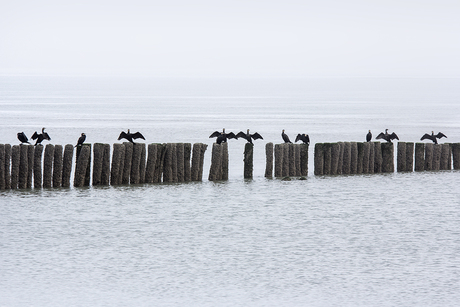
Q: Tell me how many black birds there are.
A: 12